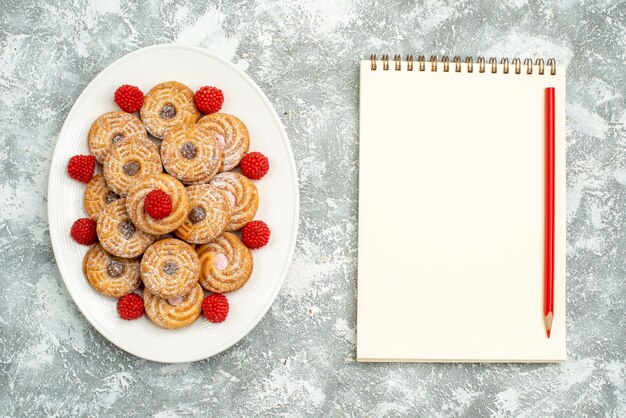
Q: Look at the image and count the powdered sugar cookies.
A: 14